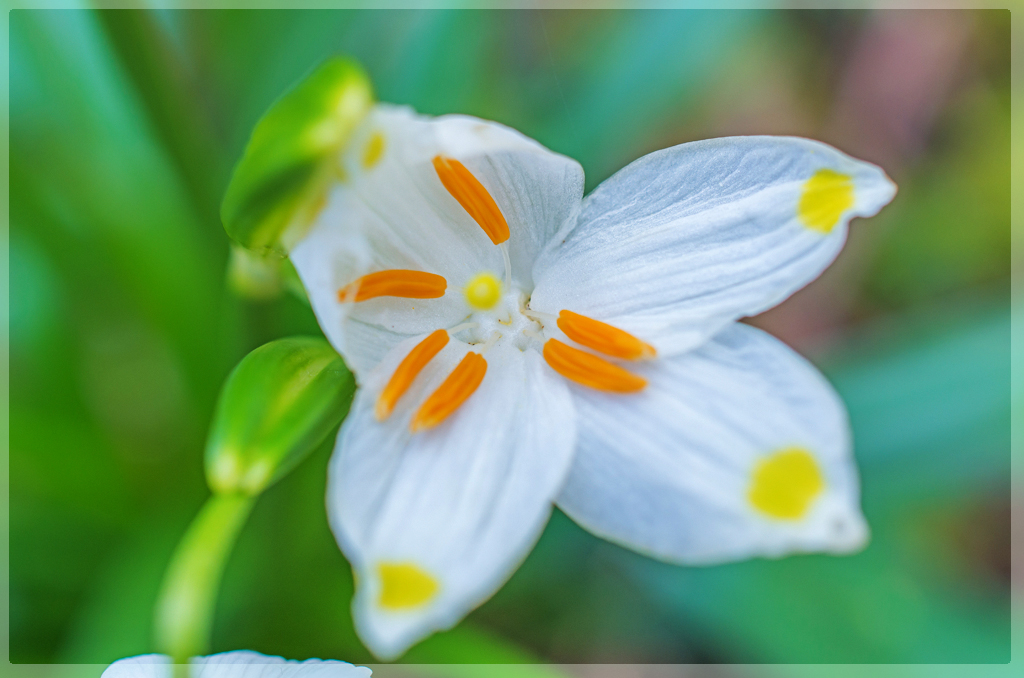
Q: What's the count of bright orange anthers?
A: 6